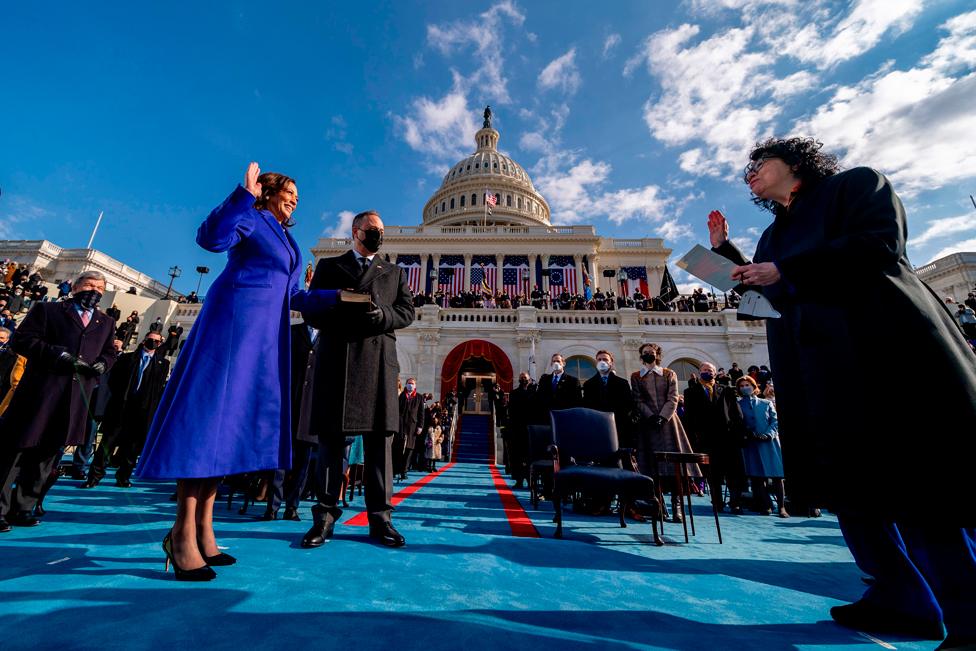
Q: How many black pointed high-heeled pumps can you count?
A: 2